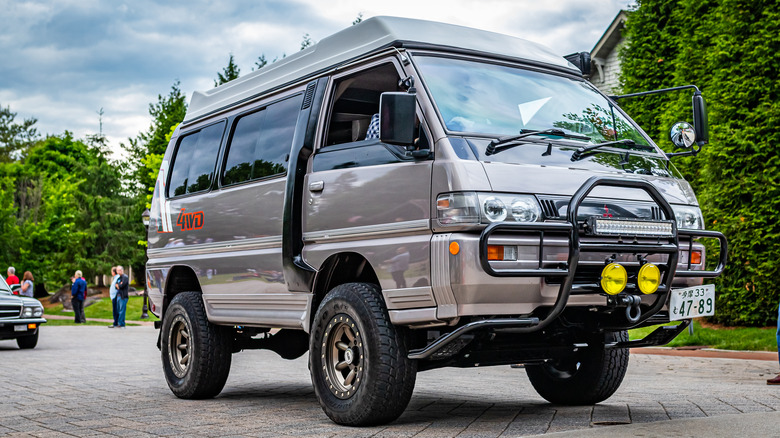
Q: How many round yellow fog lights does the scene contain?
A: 2